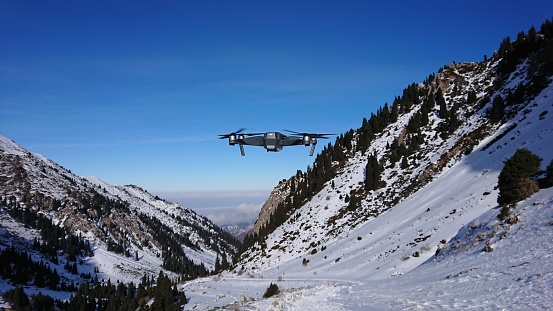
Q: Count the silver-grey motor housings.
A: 4